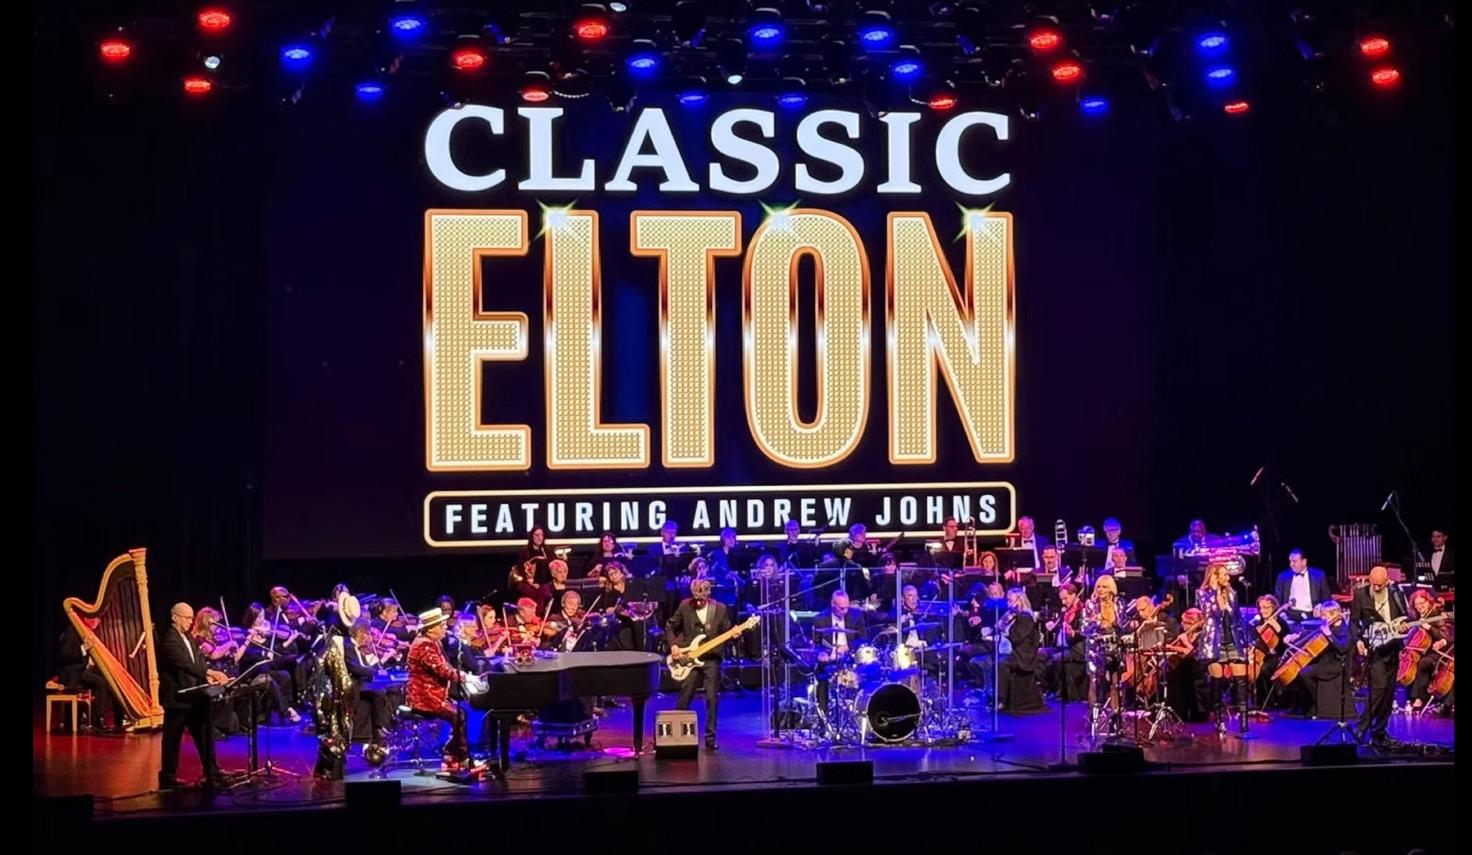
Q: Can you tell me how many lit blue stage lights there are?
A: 12